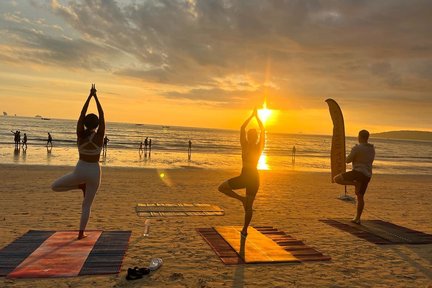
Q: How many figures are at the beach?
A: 13